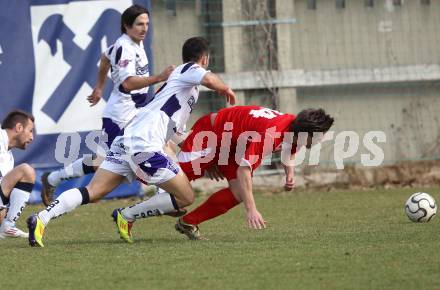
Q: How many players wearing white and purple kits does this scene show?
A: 3